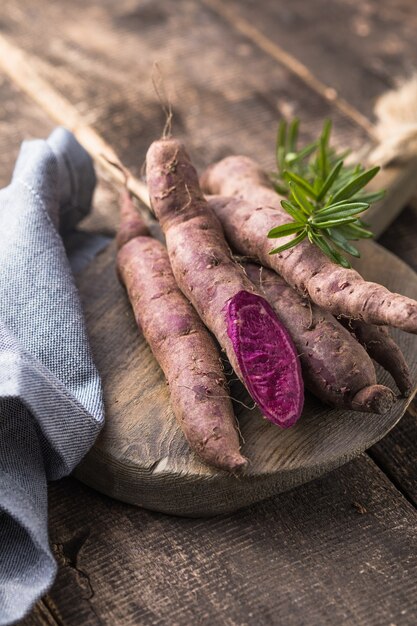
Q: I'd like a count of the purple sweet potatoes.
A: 5